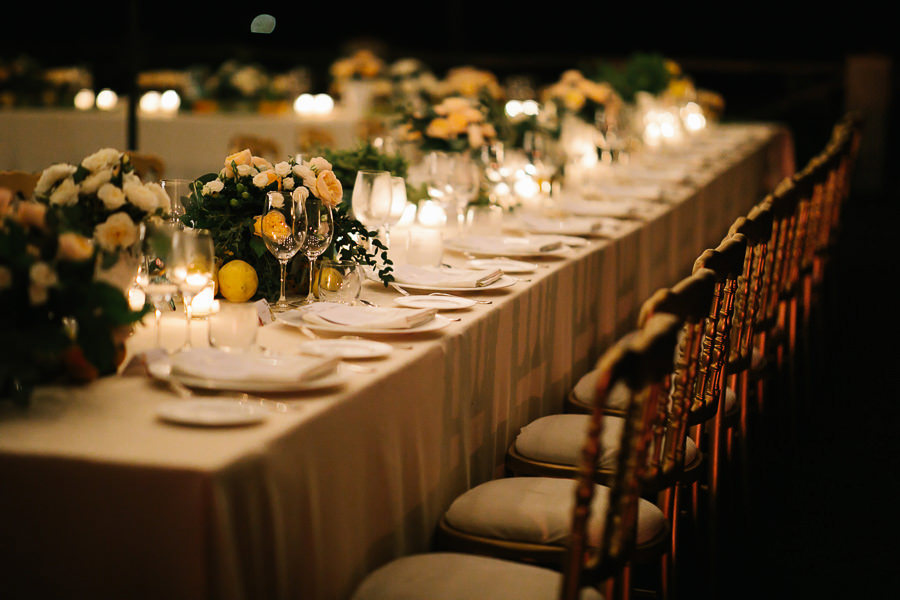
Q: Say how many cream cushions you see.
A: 4